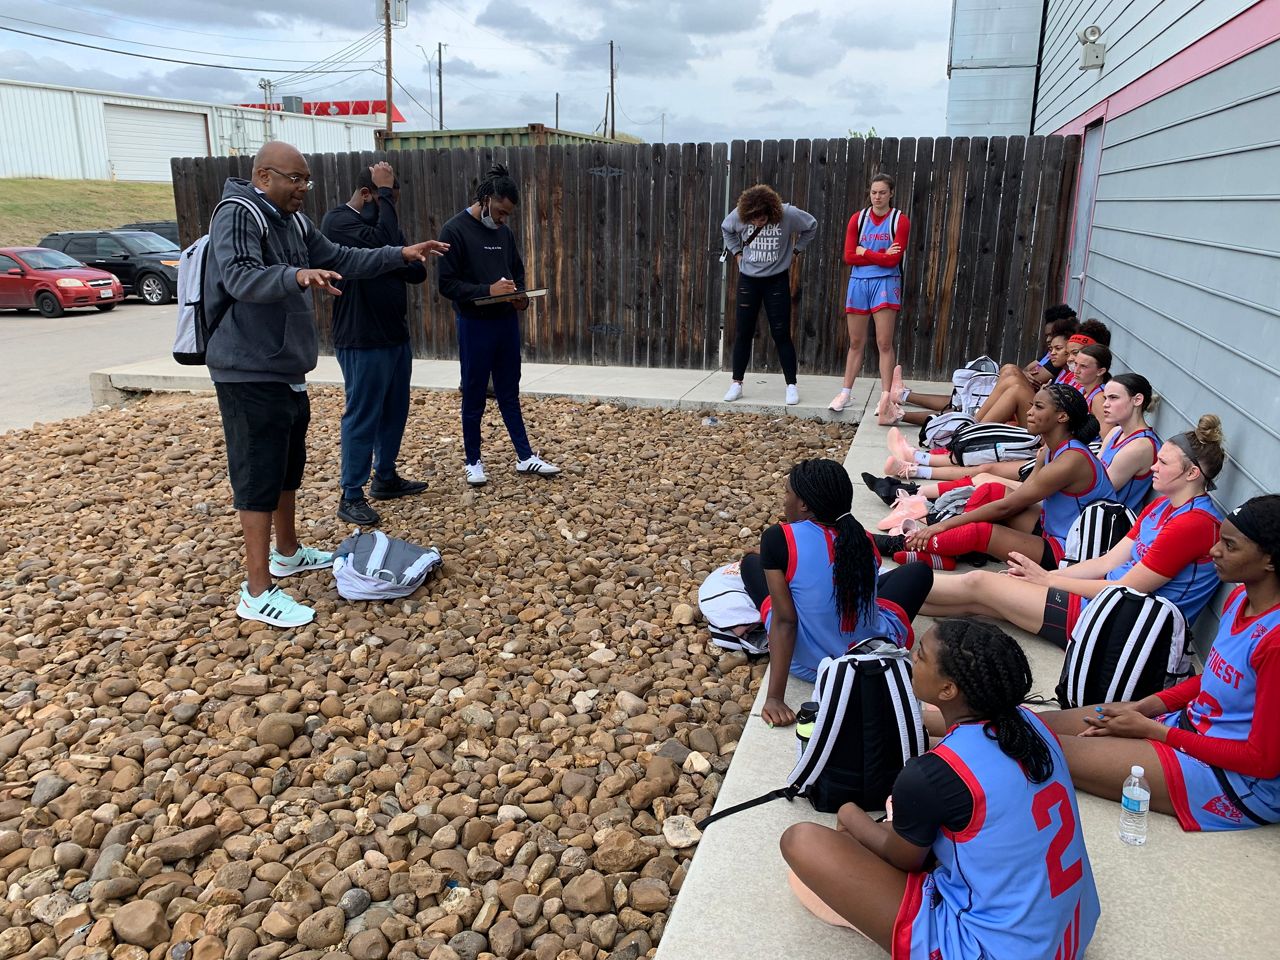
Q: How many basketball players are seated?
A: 10